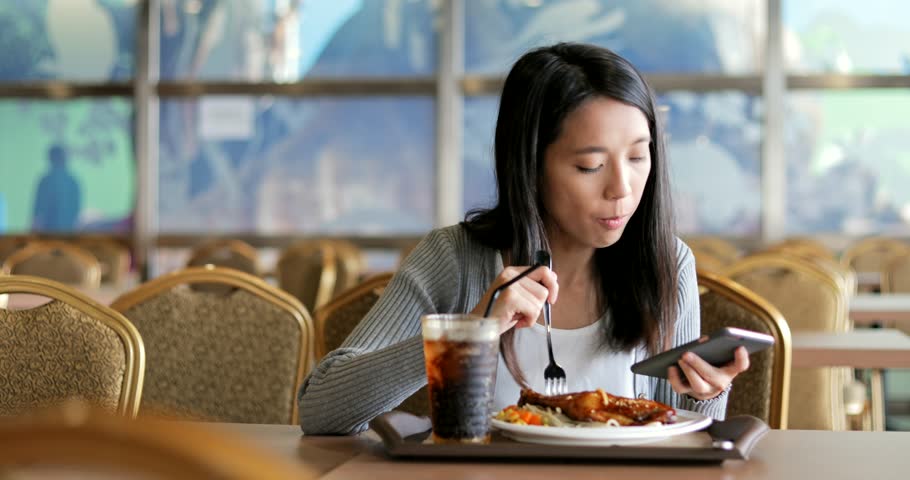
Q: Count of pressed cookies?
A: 0